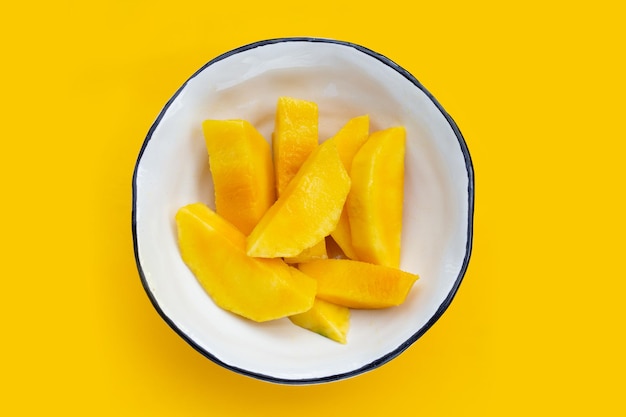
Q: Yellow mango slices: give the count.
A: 8